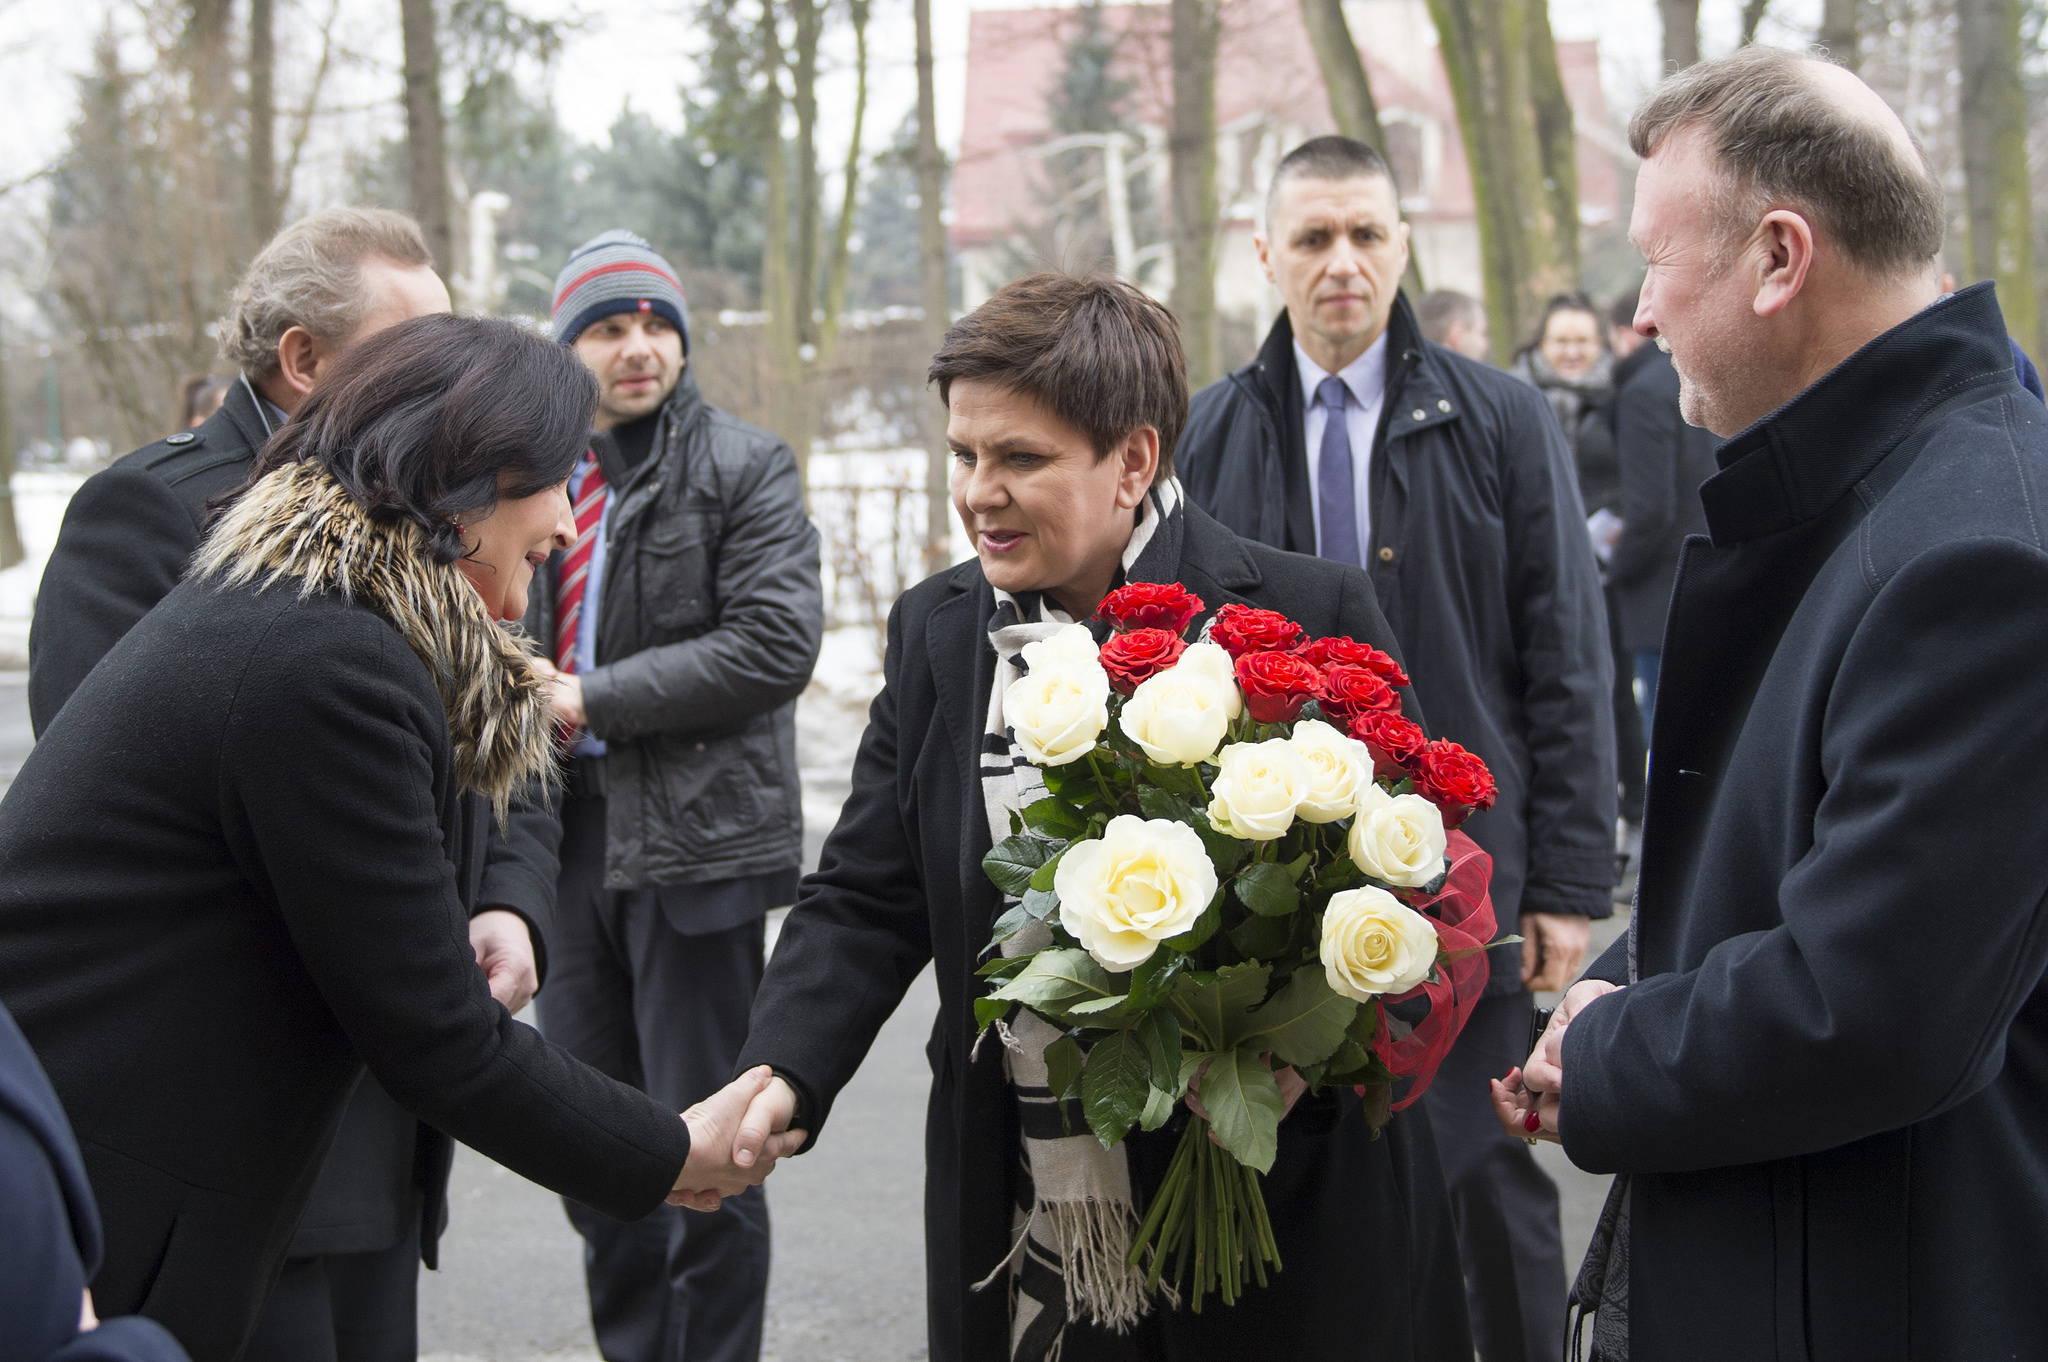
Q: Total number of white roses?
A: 9